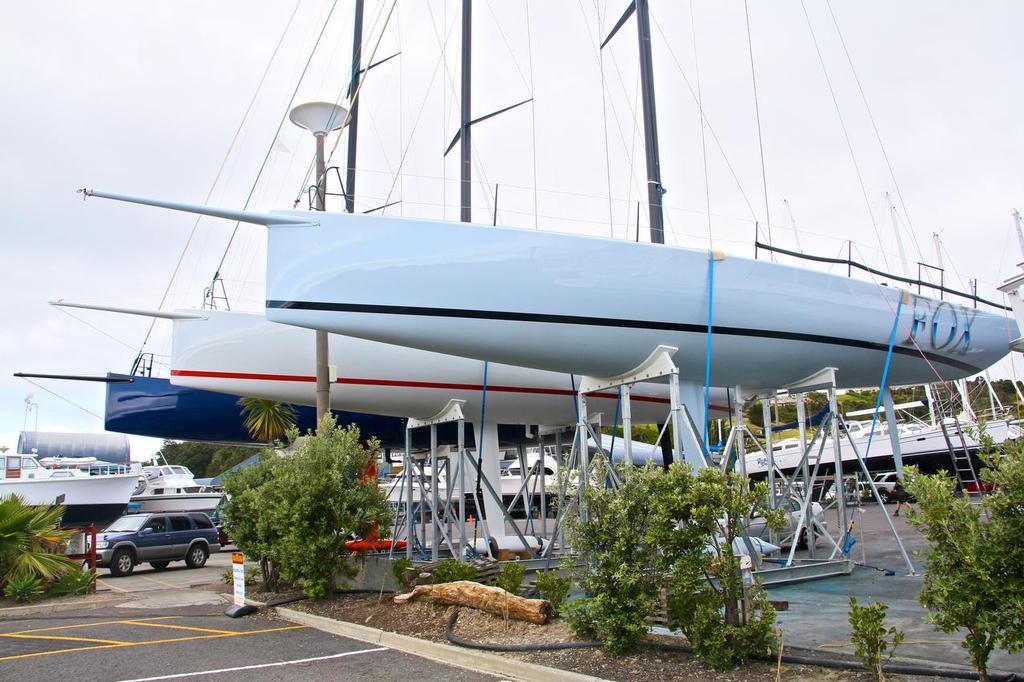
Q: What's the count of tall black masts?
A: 3